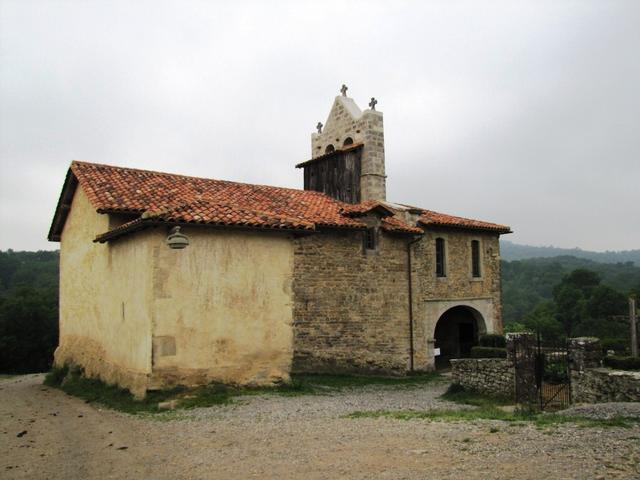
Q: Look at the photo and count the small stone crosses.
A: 3